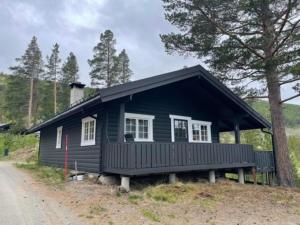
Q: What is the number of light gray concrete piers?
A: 4